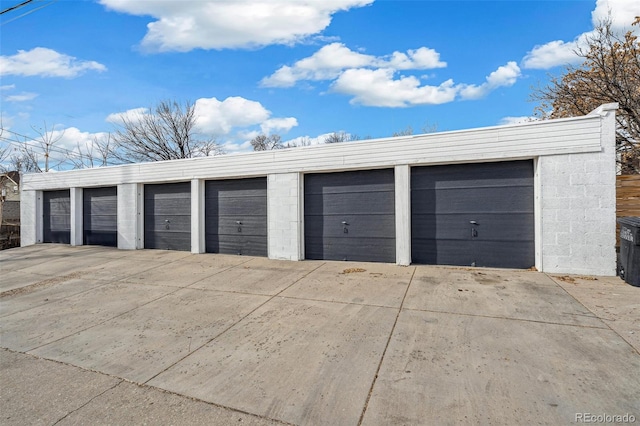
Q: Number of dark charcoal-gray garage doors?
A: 6